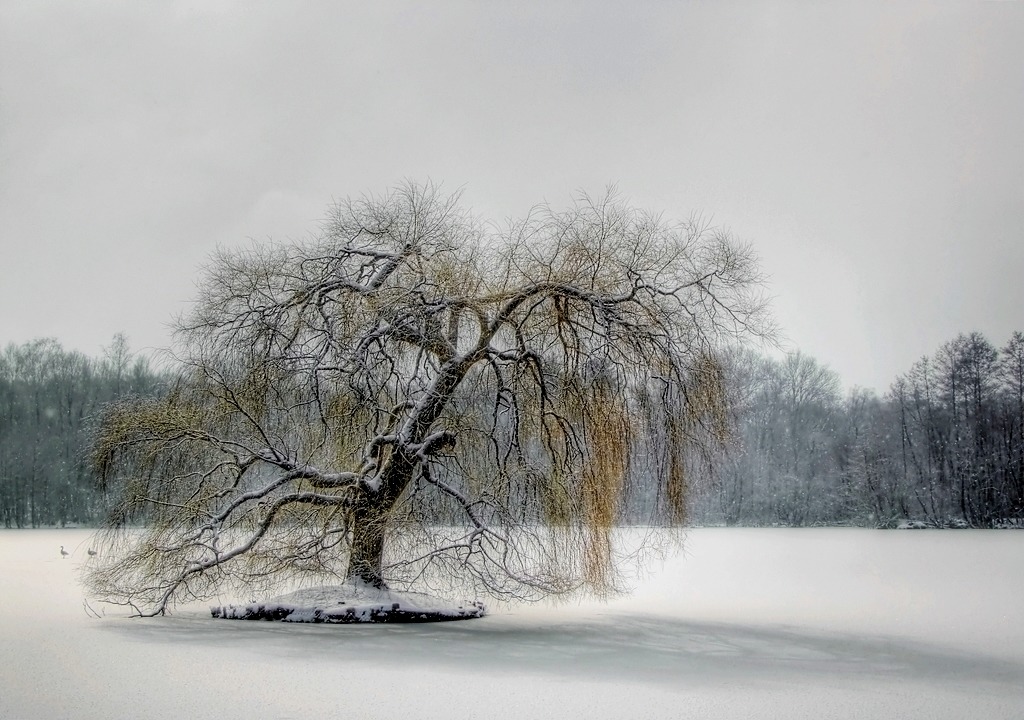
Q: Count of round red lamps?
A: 0